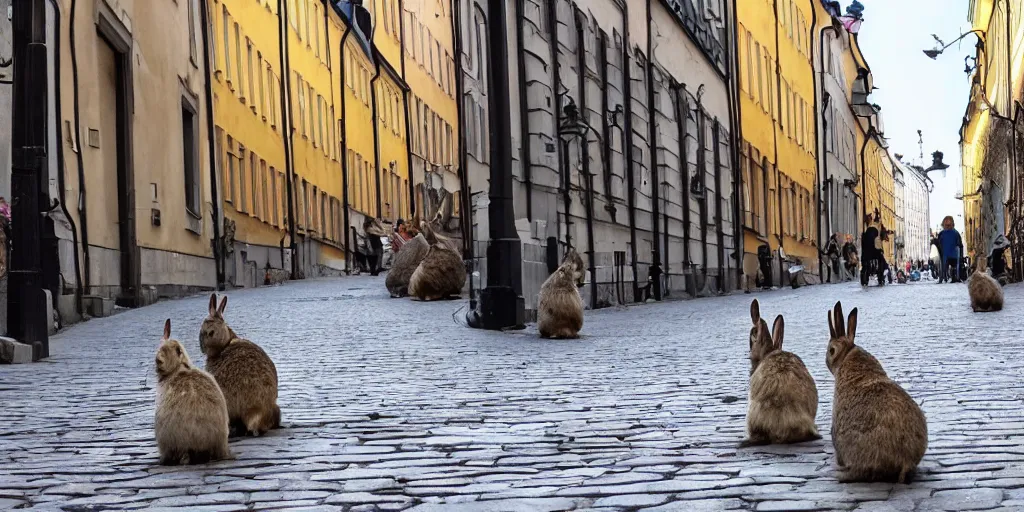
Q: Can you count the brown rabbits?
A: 8